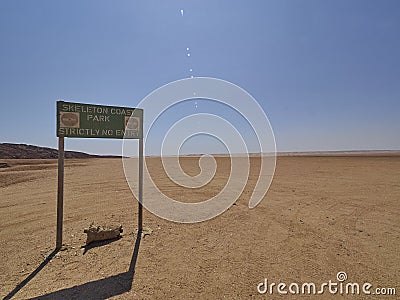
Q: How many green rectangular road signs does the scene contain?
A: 1